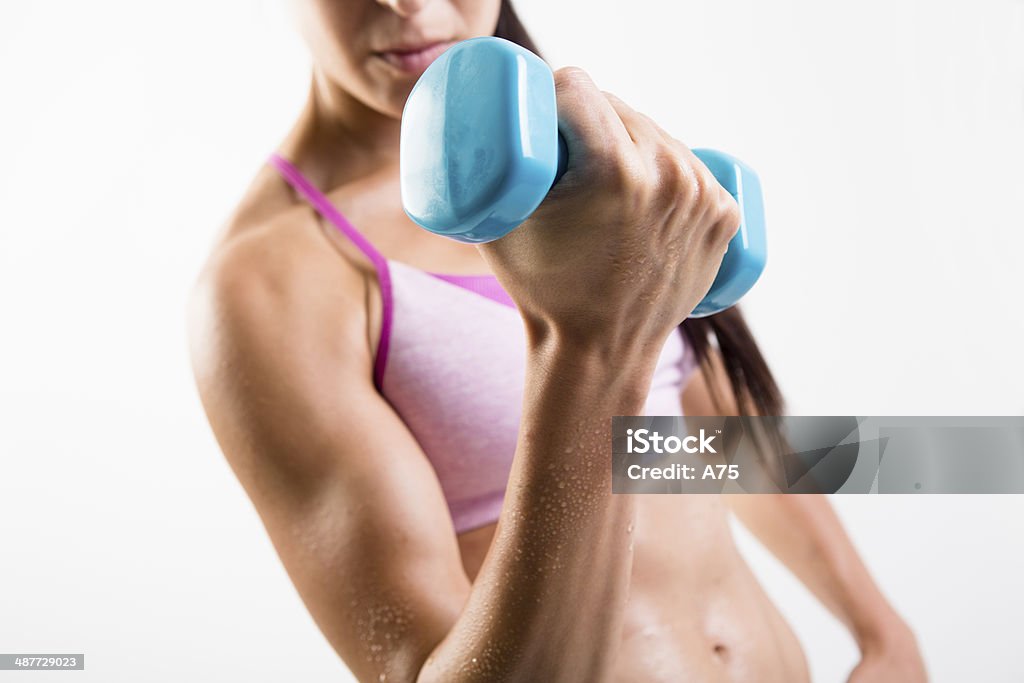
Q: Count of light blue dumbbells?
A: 1